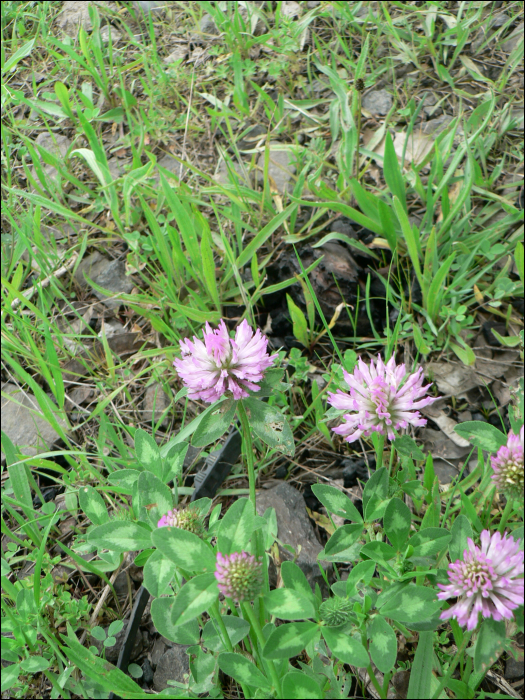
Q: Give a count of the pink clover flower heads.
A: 6